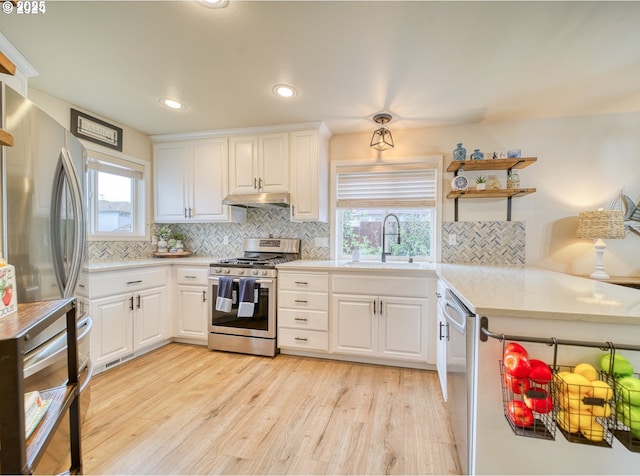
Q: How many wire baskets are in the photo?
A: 3